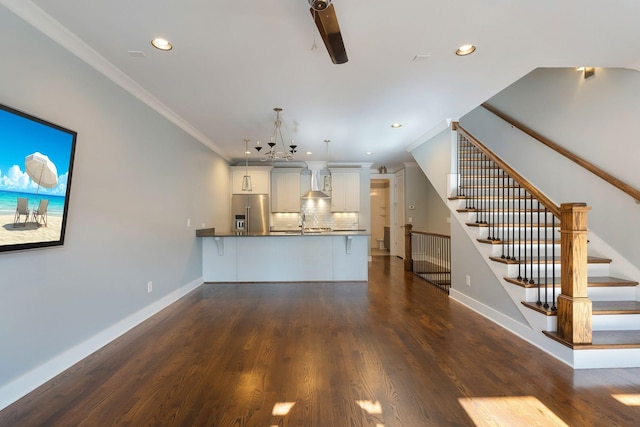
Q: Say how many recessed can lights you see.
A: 6